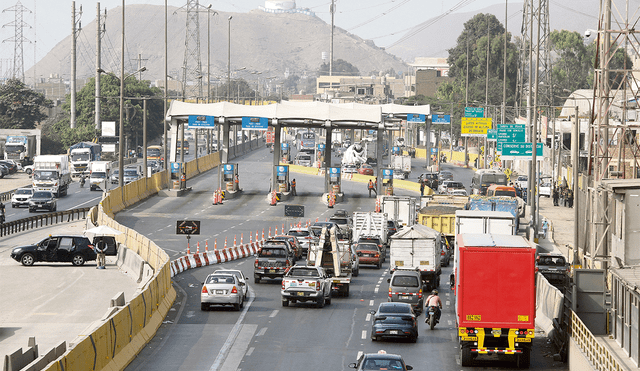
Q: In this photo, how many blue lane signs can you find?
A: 4